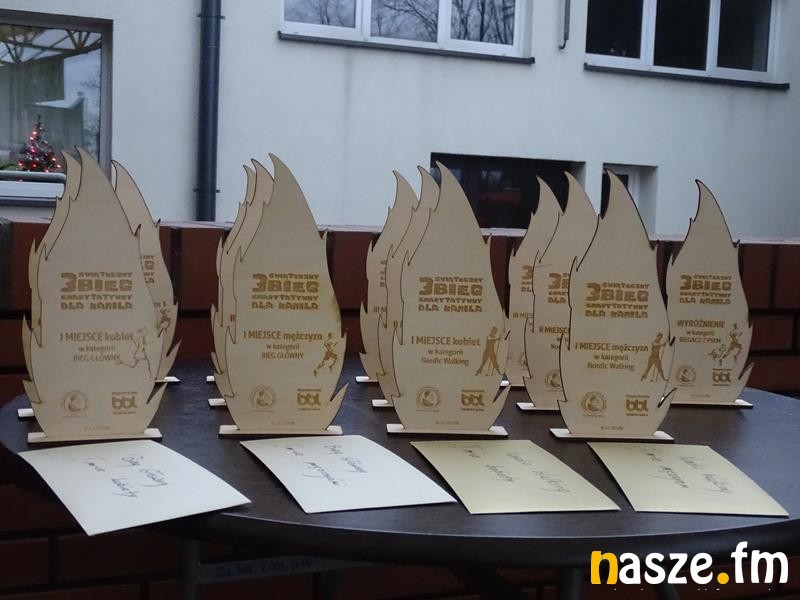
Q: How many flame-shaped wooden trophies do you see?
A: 13